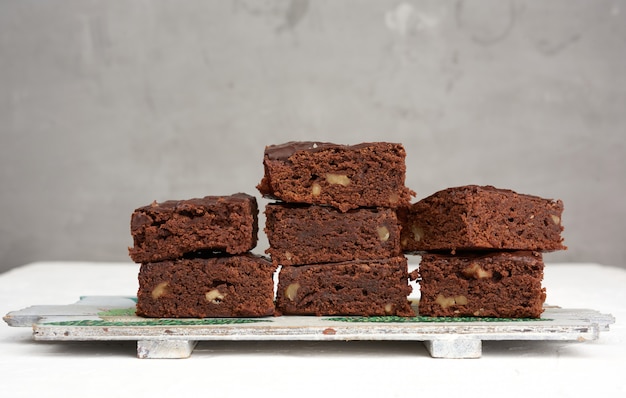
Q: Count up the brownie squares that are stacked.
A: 7